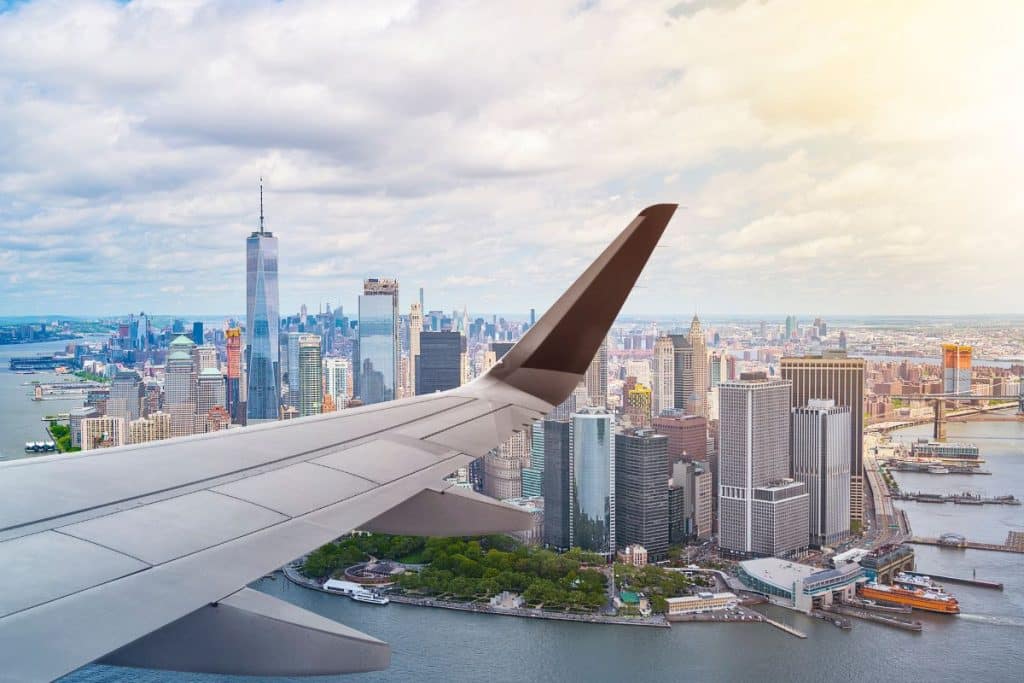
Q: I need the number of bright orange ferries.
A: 1